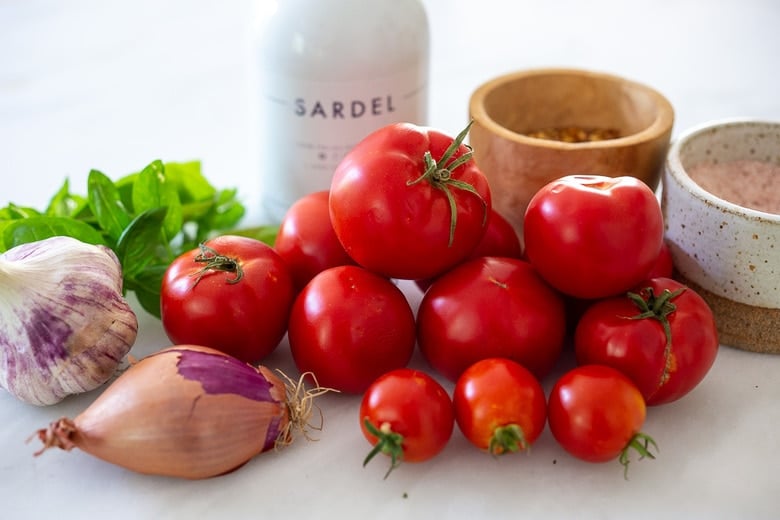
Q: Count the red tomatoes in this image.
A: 12